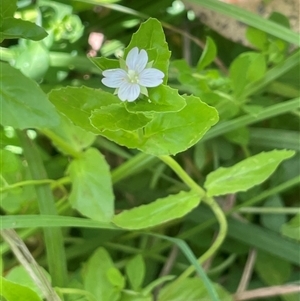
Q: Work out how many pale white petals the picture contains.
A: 4